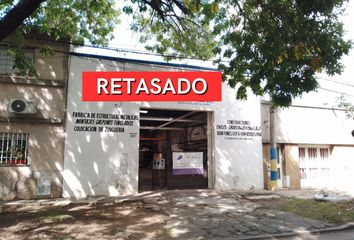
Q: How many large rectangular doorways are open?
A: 1